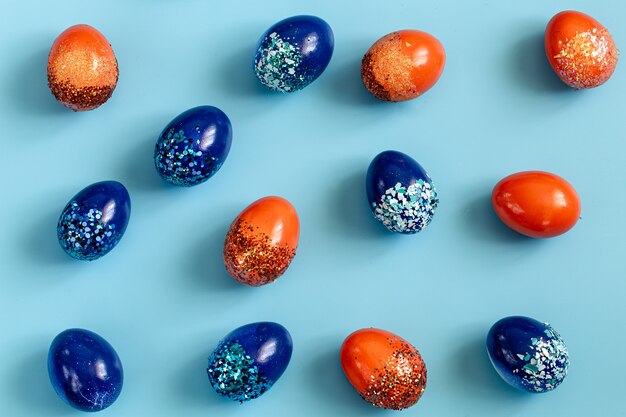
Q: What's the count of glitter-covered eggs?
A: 11